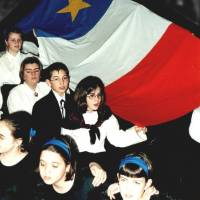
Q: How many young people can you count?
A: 7